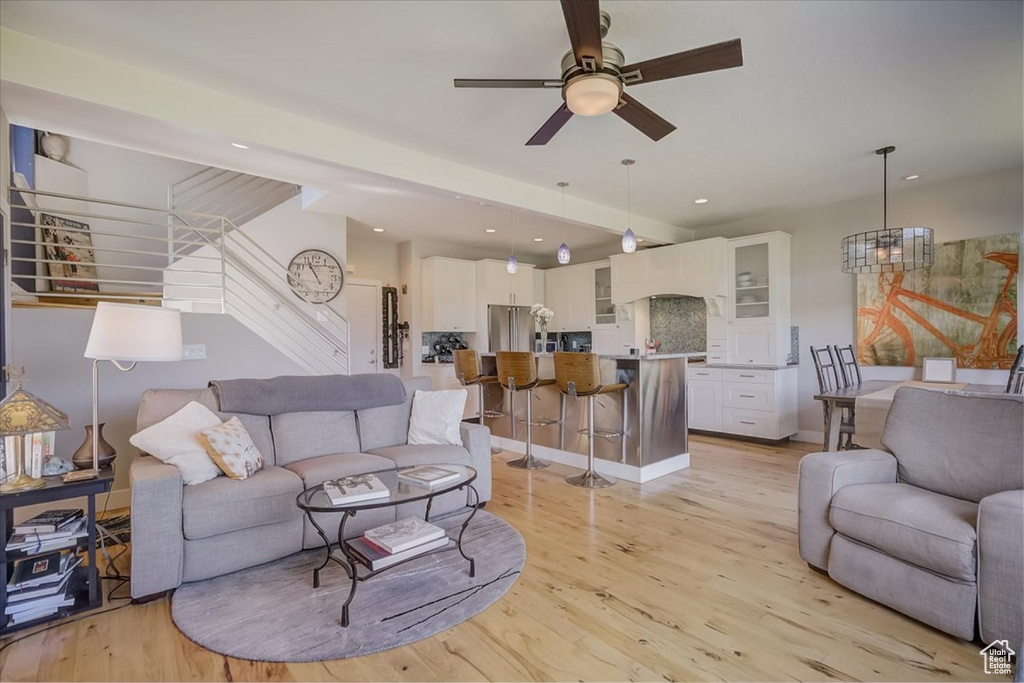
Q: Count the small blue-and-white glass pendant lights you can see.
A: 3